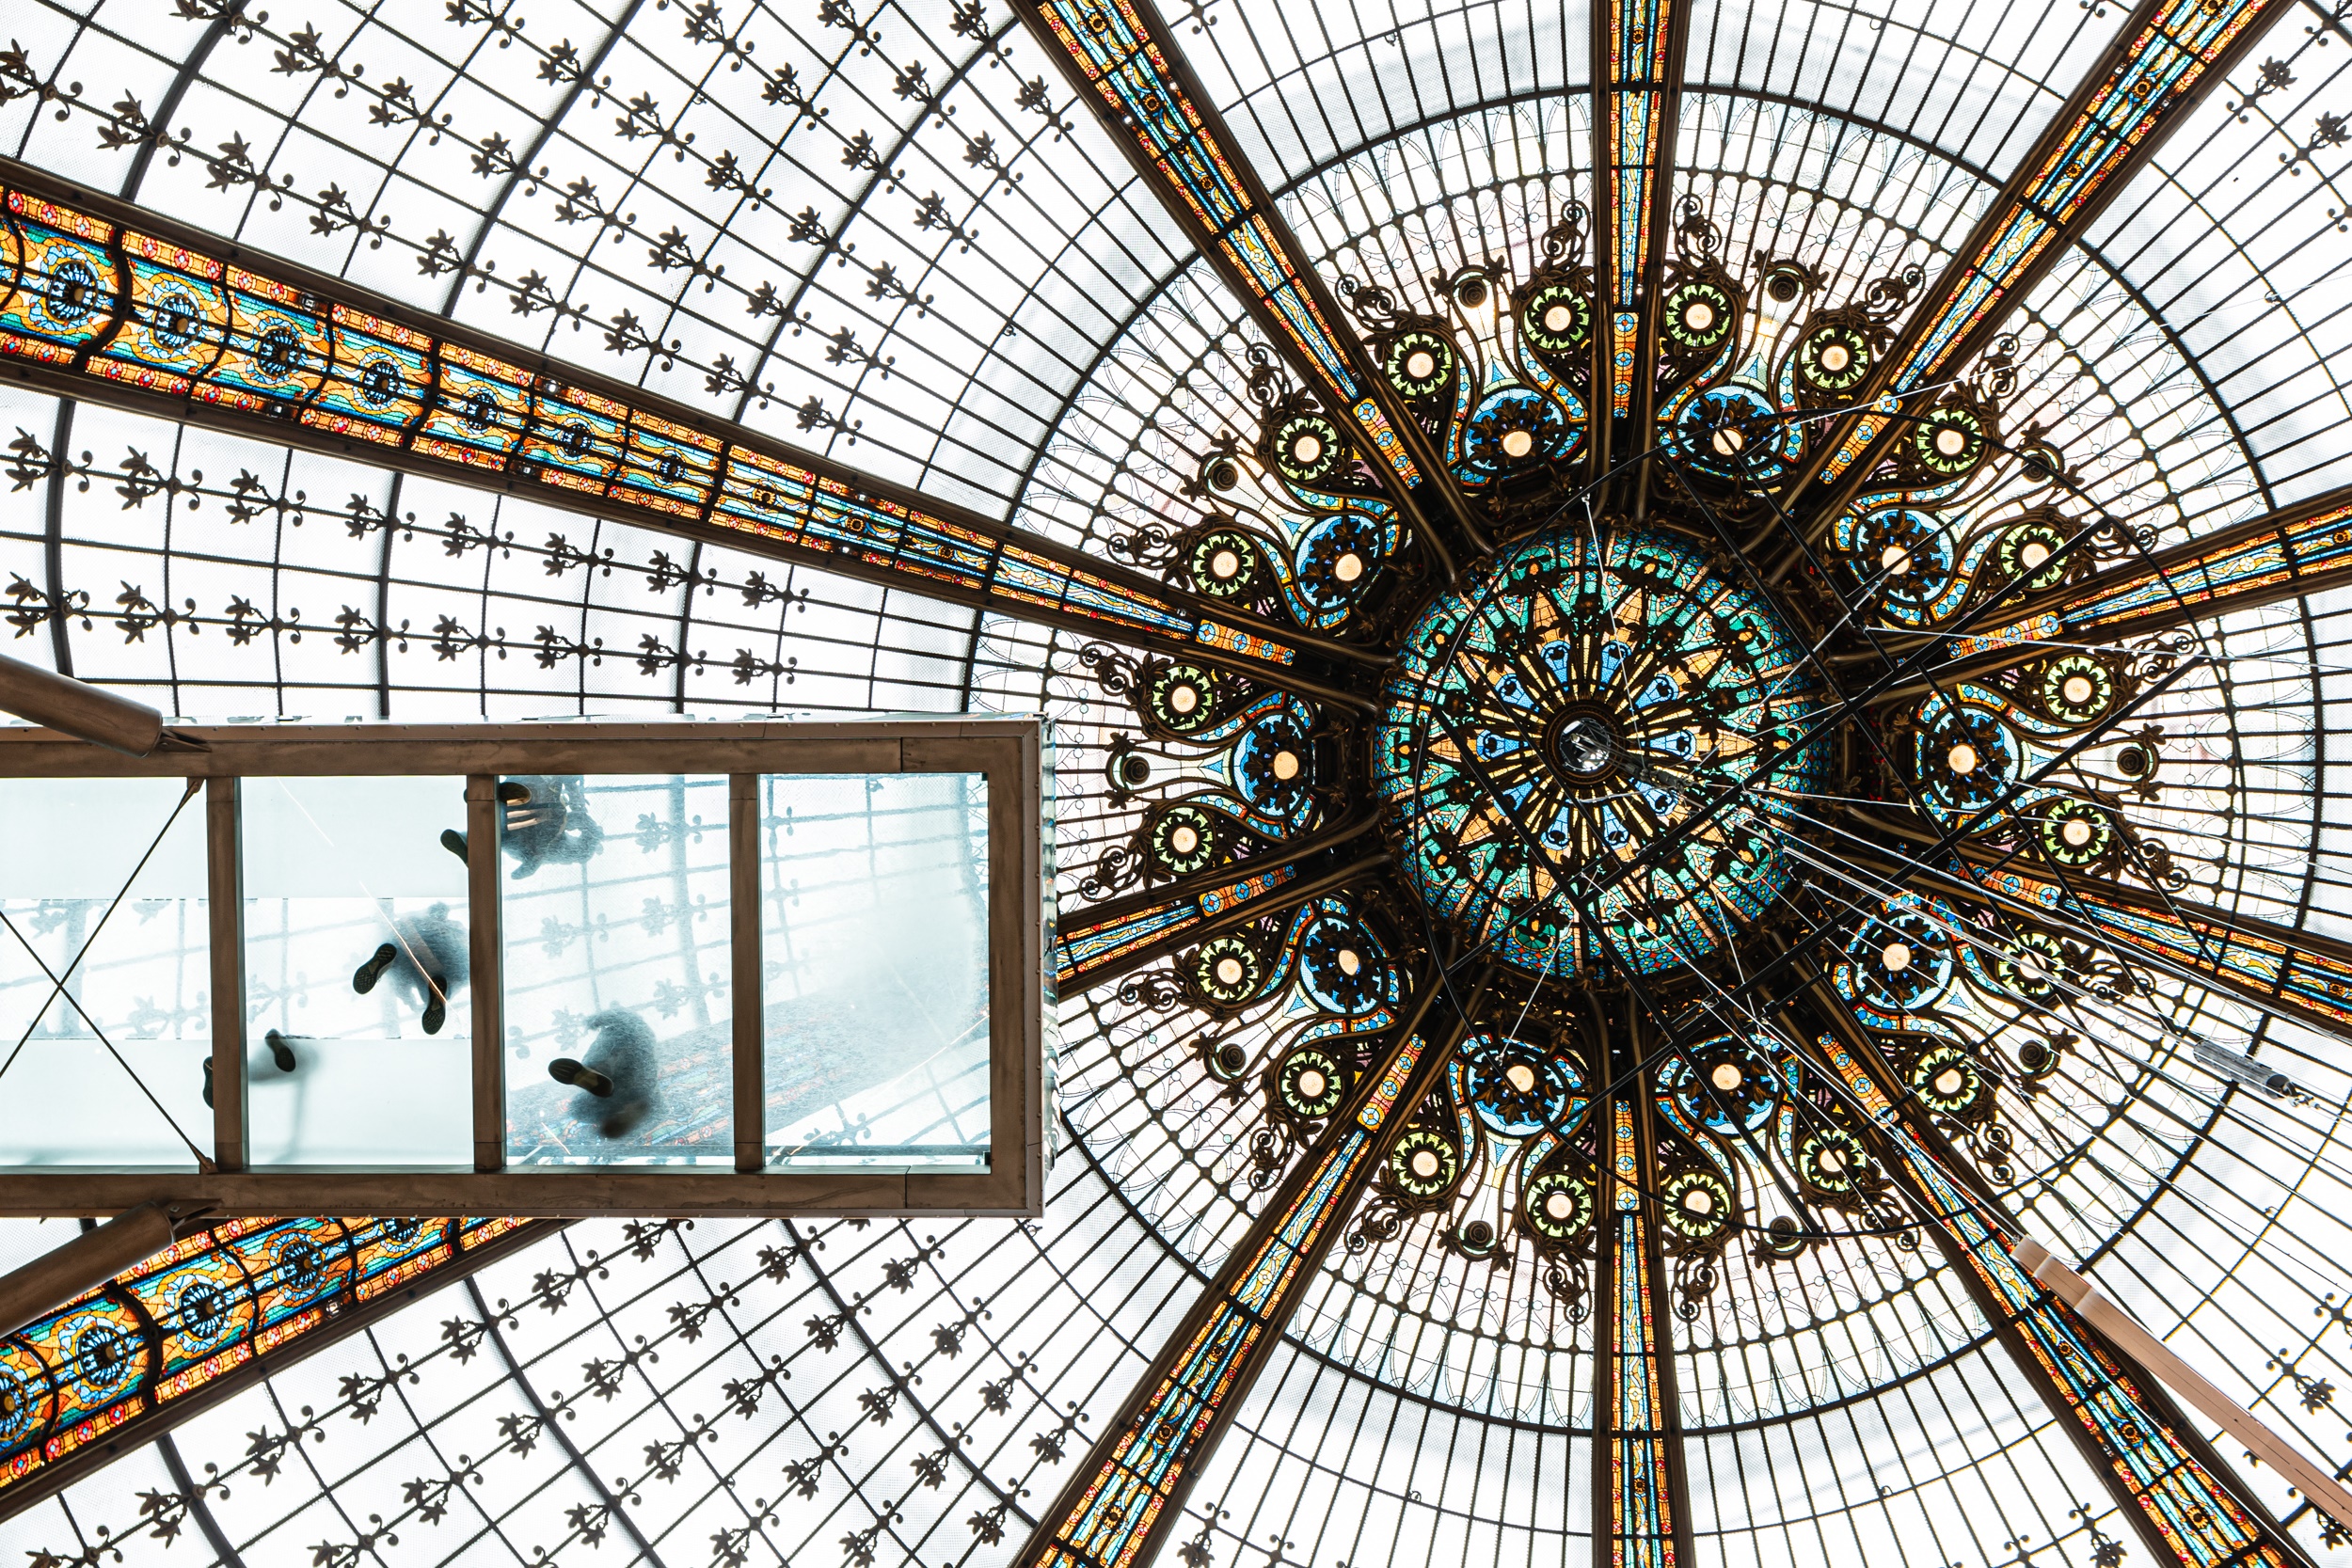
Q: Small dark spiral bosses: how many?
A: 10